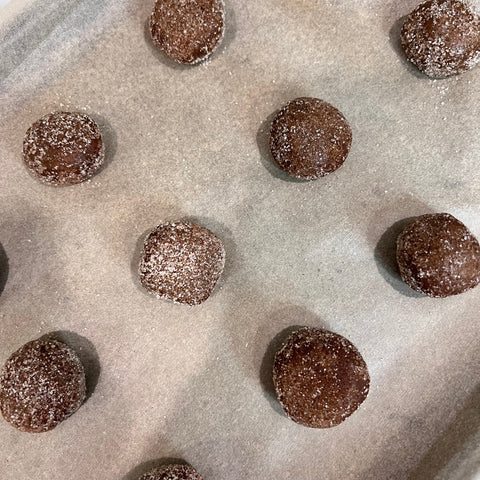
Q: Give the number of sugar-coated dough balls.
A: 9